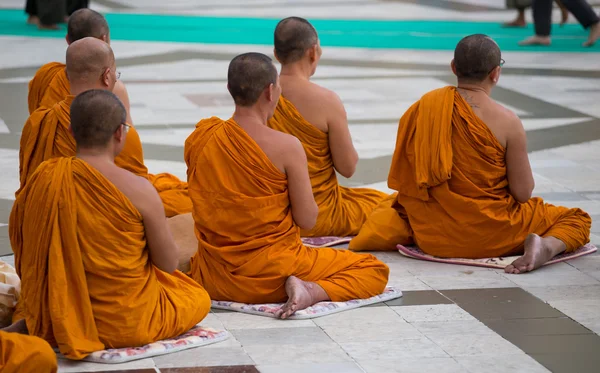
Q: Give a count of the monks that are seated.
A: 6